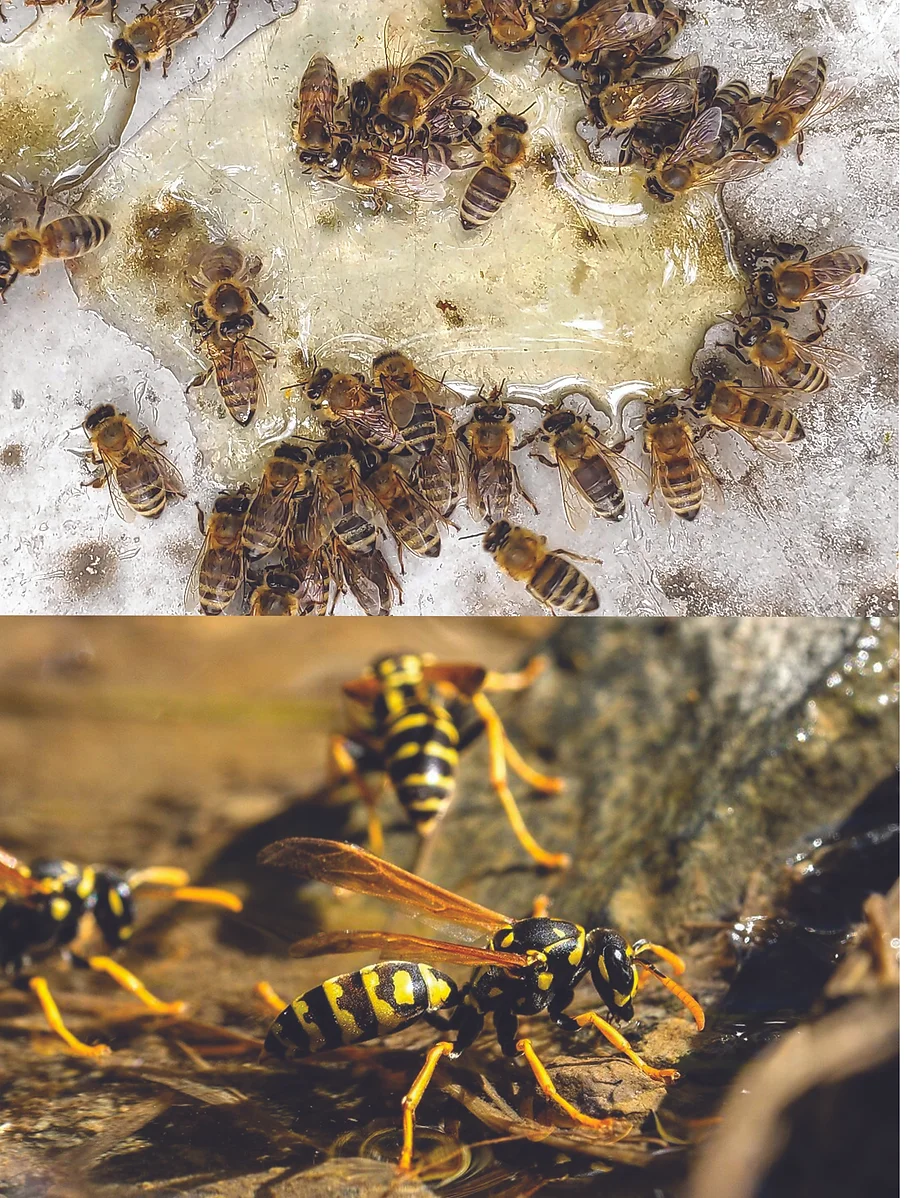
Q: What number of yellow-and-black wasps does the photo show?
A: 3